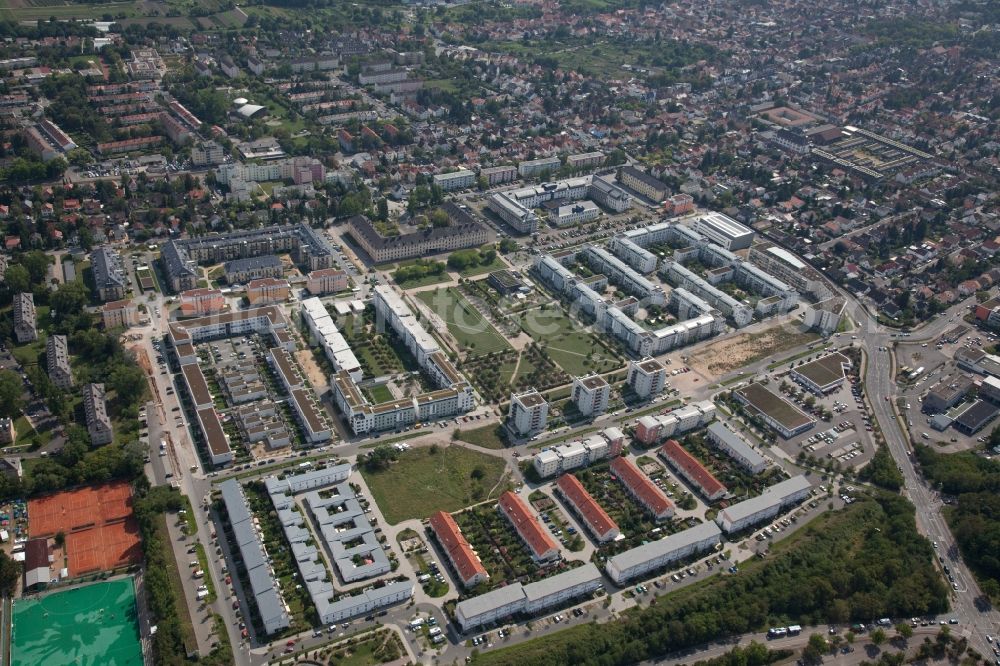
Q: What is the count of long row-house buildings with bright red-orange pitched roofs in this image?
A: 5